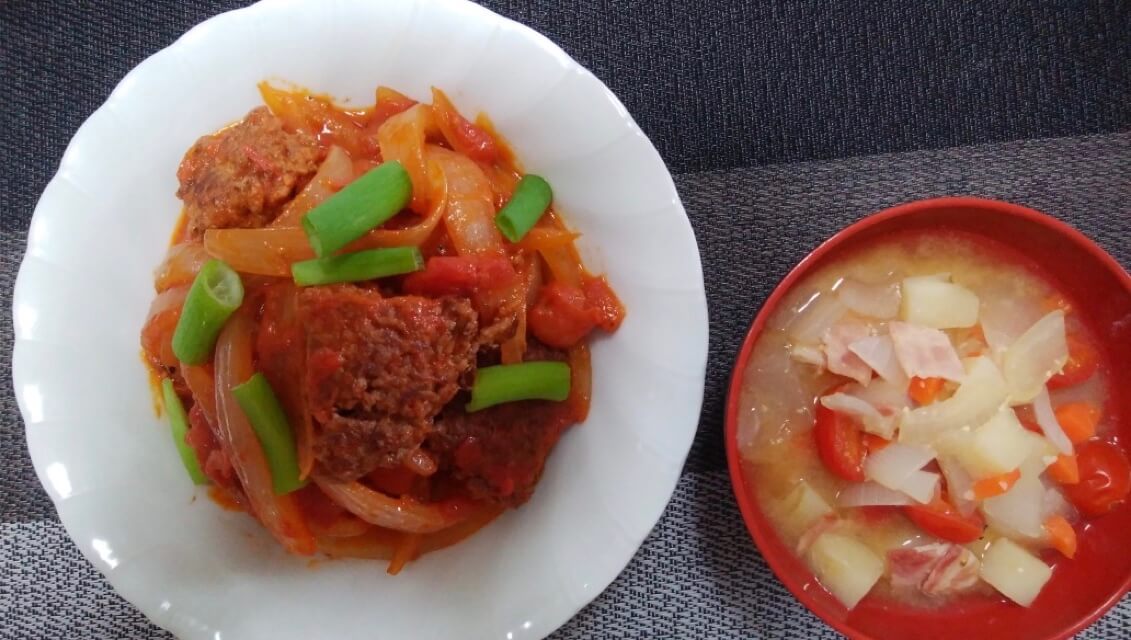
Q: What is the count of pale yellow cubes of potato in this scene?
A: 5